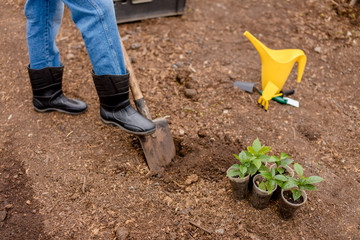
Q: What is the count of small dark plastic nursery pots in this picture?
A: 5